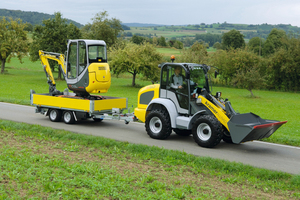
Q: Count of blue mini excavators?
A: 0